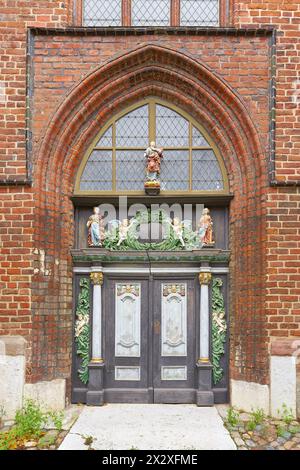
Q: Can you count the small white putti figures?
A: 4